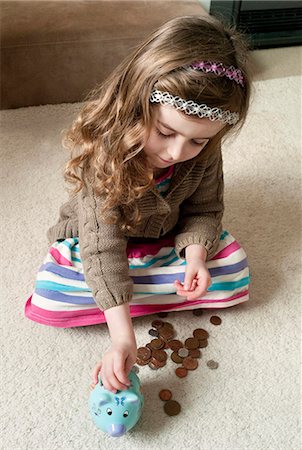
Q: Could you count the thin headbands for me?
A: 2